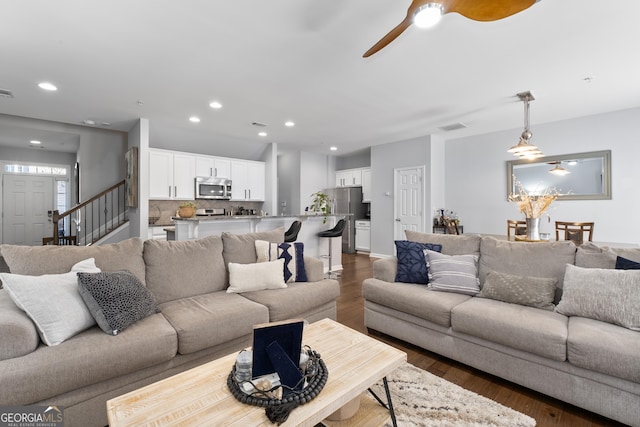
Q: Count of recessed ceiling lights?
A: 7